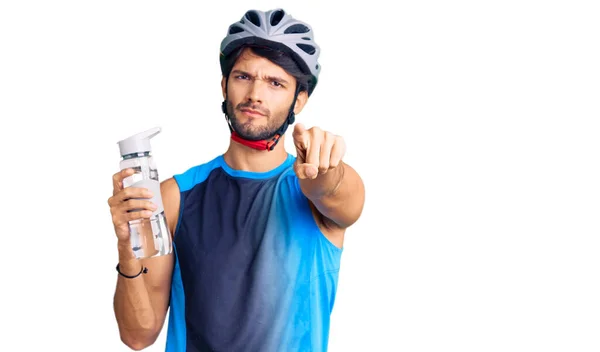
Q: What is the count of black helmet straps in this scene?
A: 2